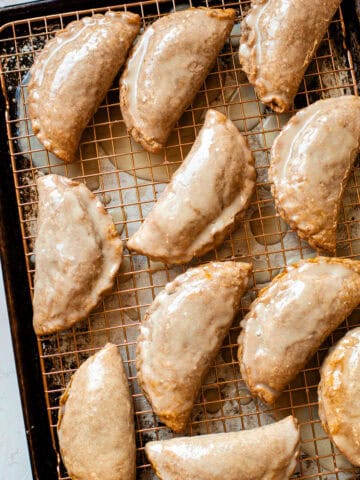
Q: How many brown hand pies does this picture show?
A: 11